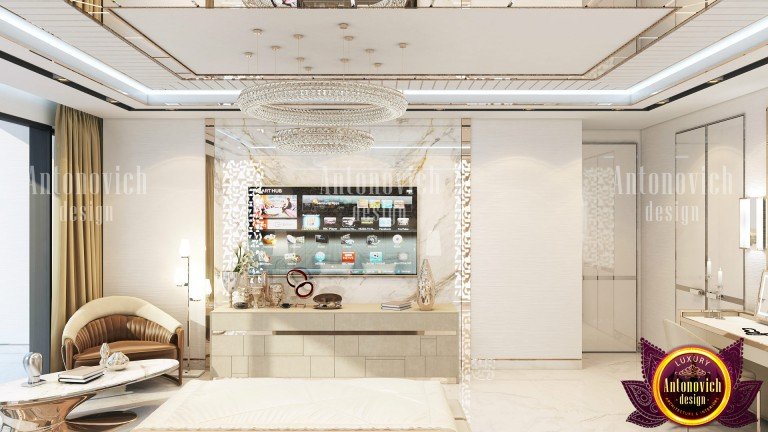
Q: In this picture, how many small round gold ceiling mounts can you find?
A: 12